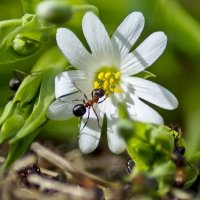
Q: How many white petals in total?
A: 10